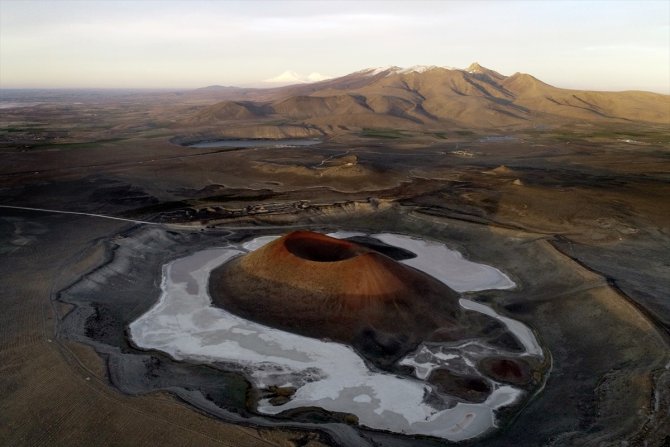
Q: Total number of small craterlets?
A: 2